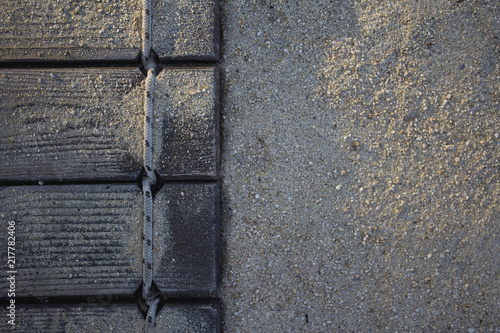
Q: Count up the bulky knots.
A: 3